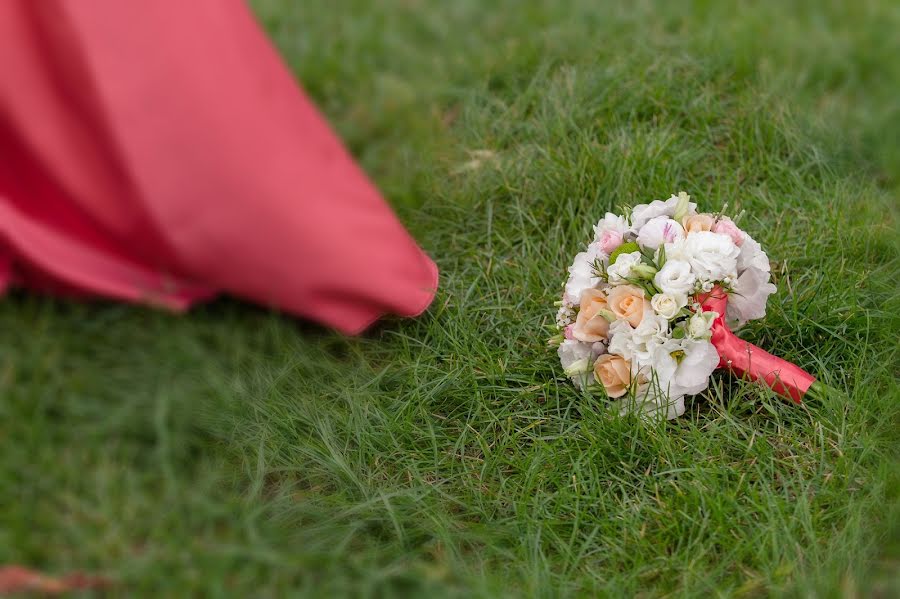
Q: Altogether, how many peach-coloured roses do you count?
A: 4